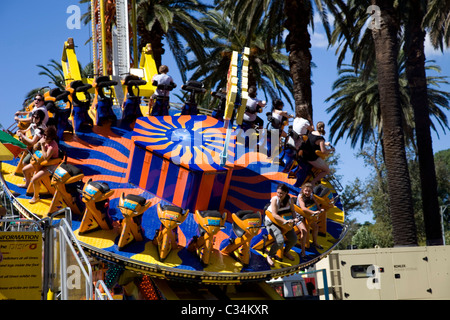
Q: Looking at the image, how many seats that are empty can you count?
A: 13